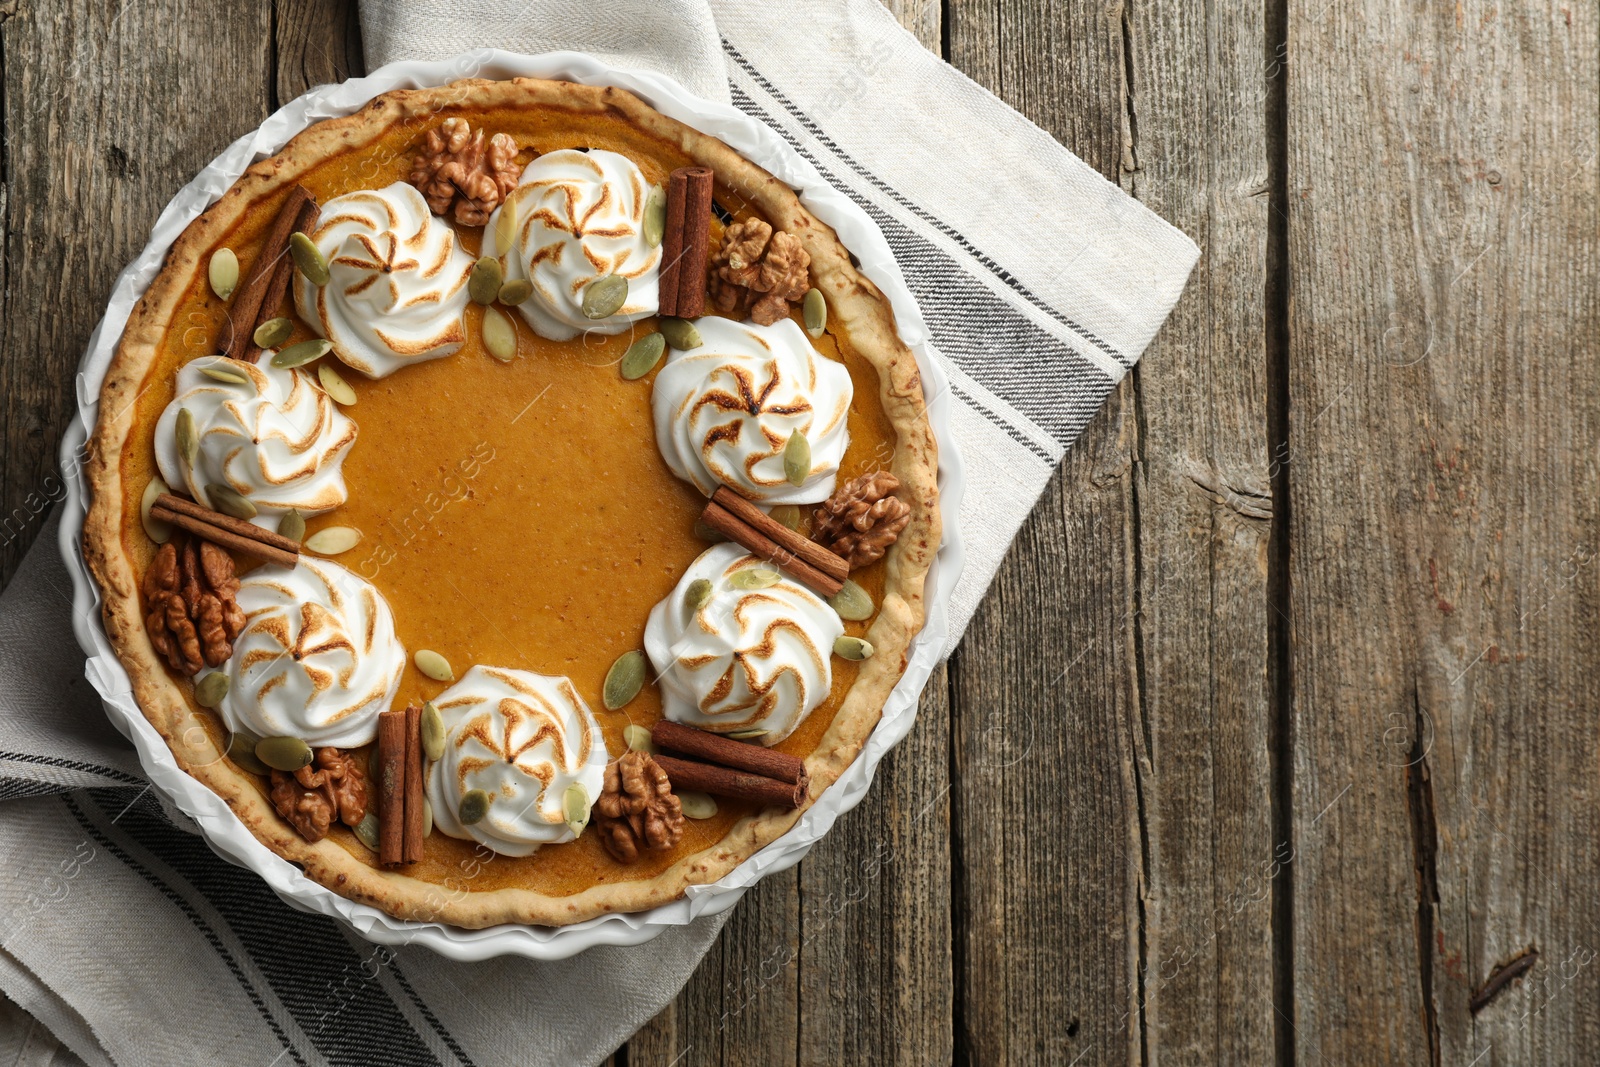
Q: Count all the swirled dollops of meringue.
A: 7